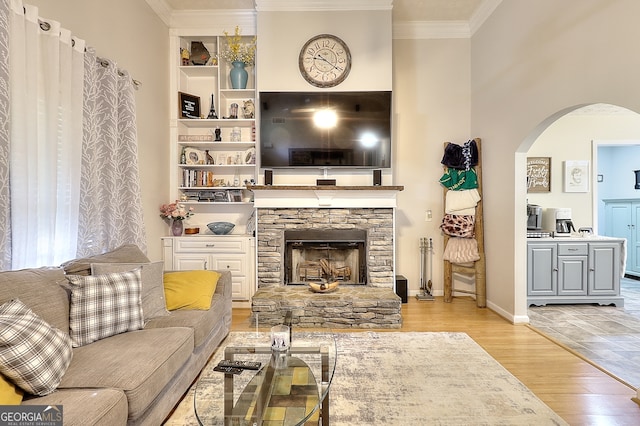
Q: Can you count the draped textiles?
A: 5